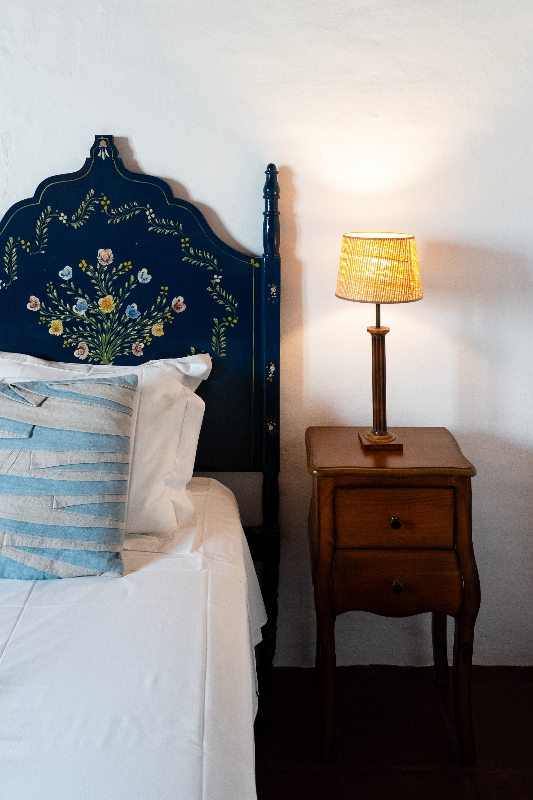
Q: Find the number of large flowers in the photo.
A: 12